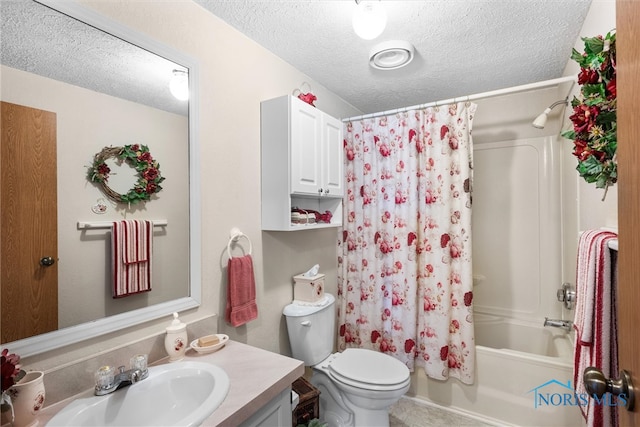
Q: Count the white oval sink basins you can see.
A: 1